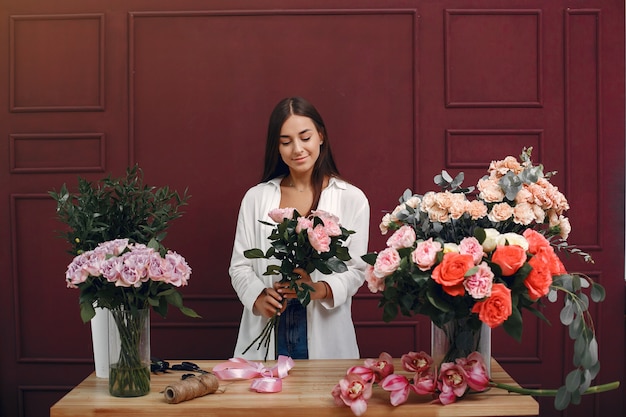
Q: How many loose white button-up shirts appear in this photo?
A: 1